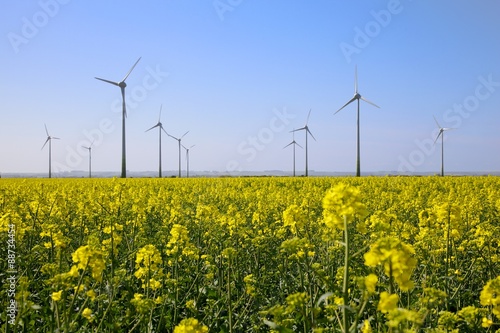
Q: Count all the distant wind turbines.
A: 10